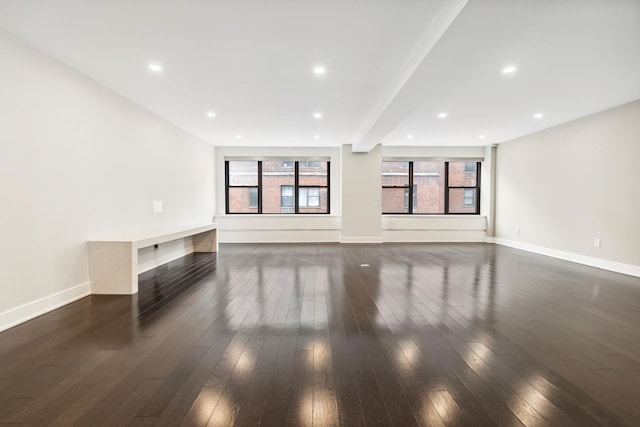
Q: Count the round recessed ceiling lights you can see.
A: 11